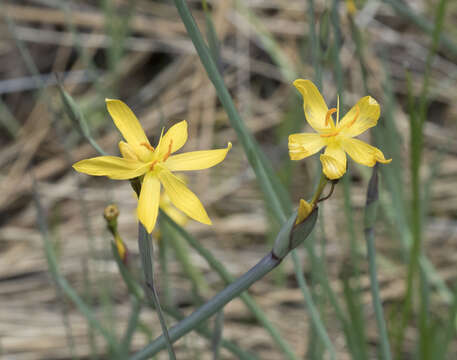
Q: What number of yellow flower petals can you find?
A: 11